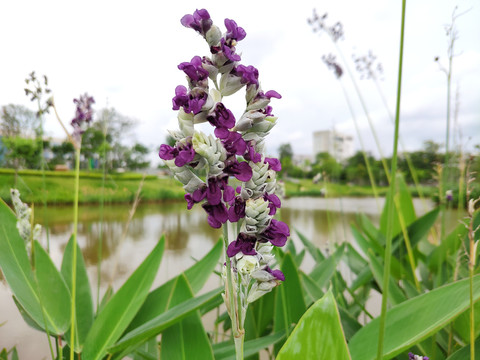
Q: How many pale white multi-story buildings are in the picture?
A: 1